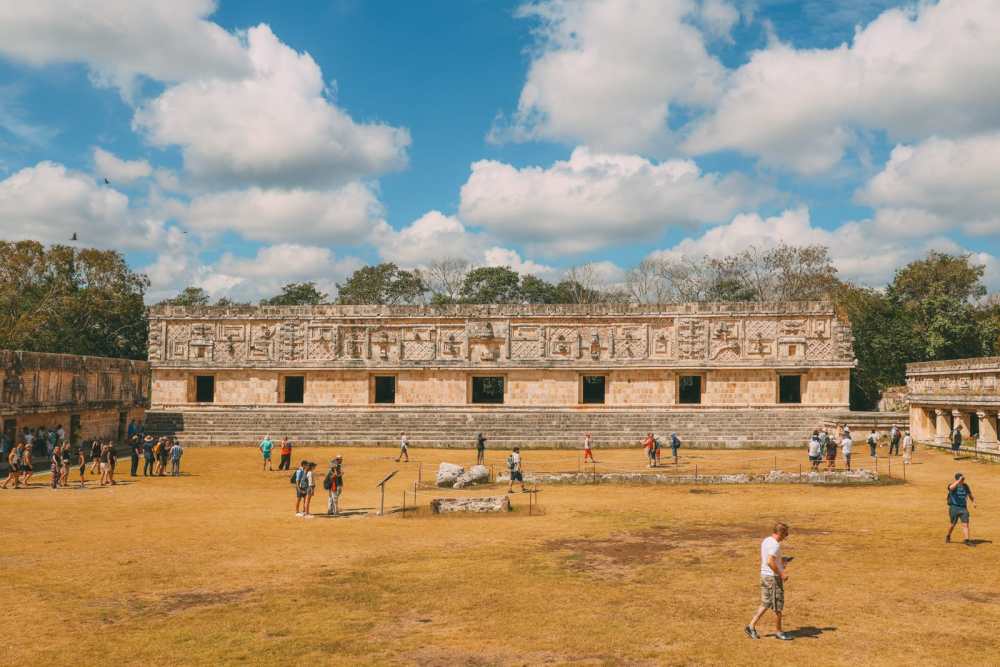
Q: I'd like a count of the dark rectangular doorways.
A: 7